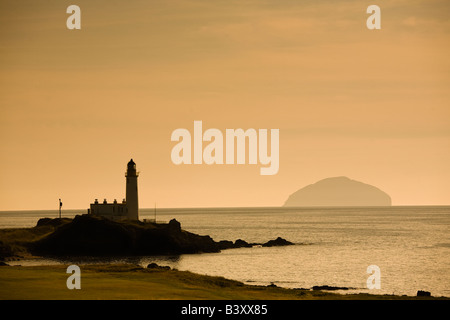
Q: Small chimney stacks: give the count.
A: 4